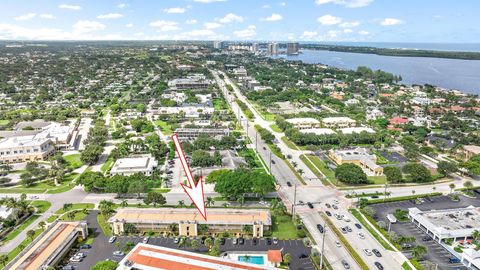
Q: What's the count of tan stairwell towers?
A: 3